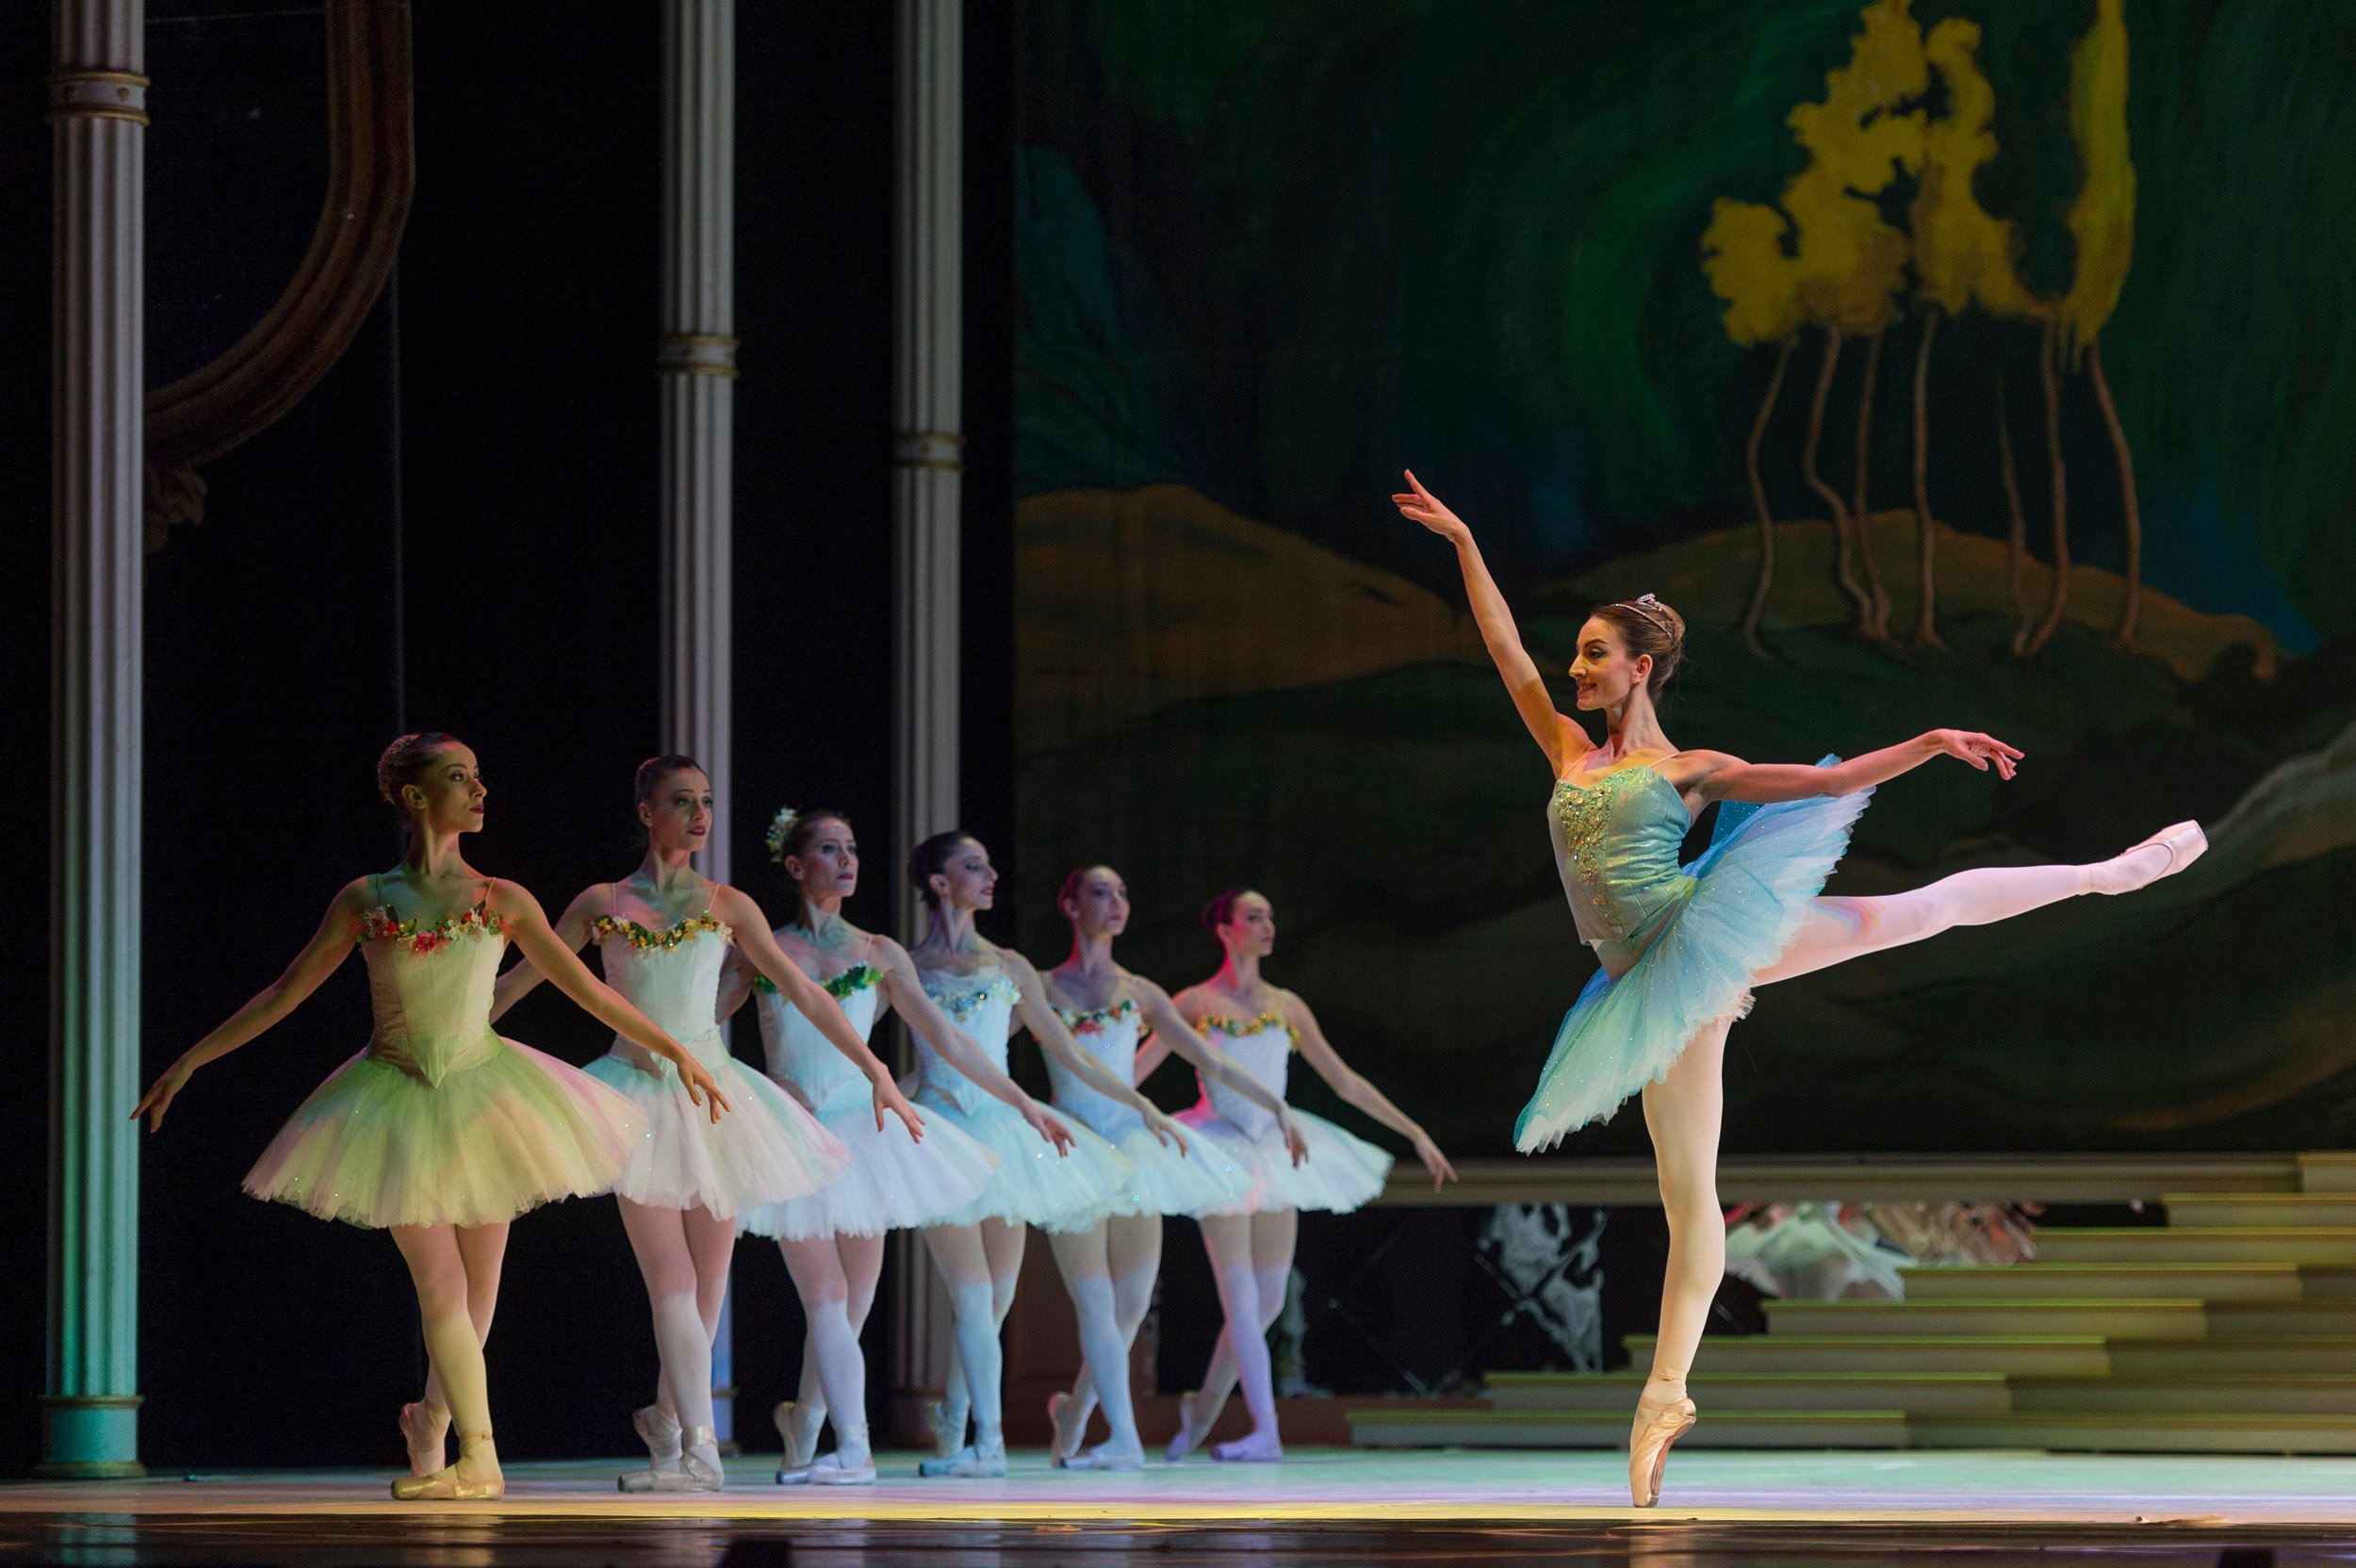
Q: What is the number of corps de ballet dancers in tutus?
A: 6